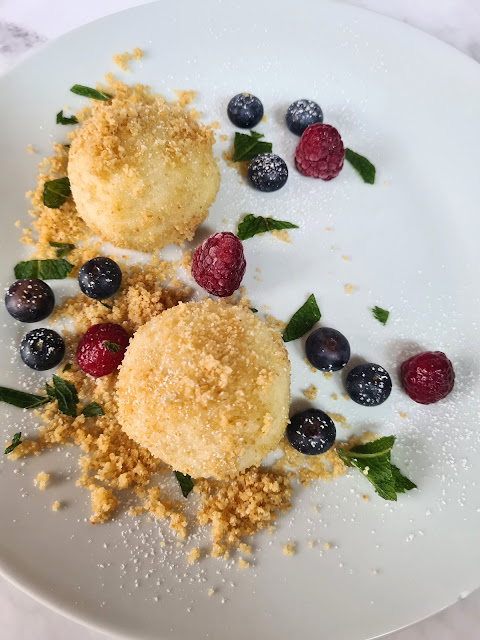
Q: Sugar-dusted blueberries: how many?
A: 9